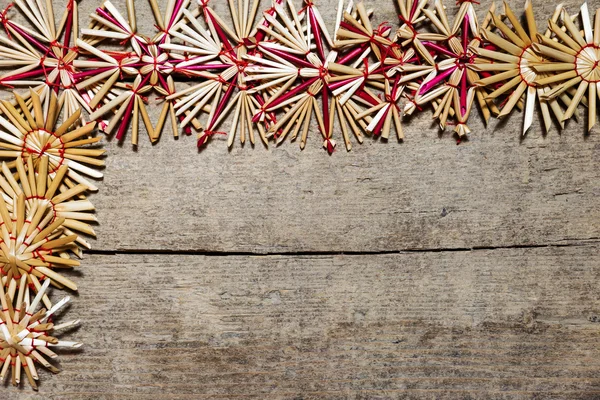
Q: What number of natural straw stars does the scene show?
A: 6